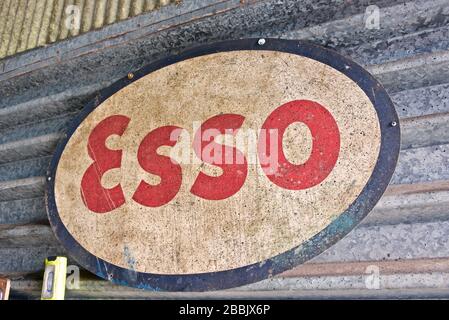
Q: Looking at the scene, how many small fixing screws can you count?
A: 4